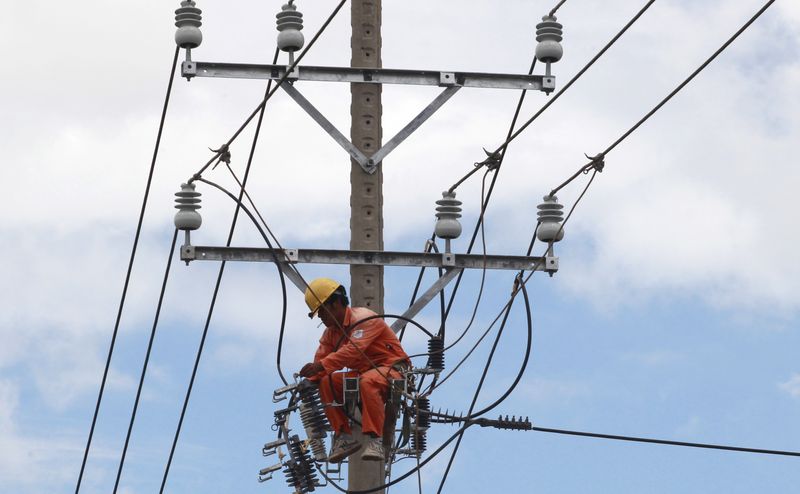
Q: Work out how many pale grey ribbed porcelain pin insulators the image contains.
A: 6